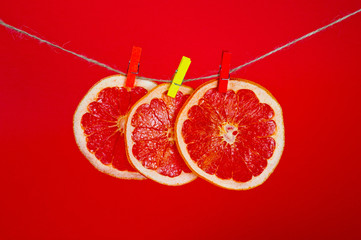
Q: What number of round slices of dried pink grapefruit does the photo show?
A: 3